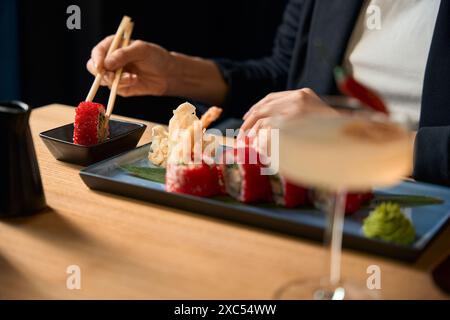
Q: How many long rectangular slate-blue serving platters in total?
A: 1